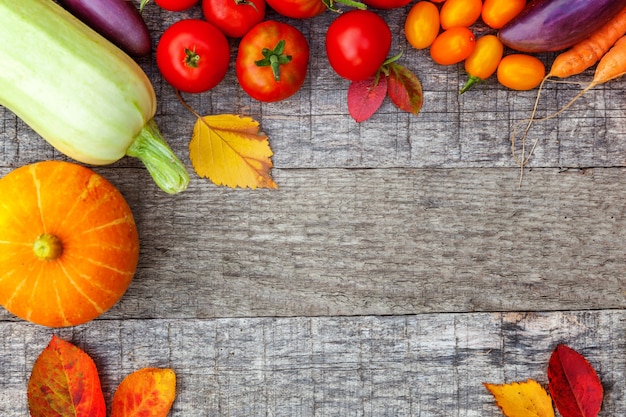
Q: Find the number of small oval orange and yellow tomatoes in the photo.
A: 6